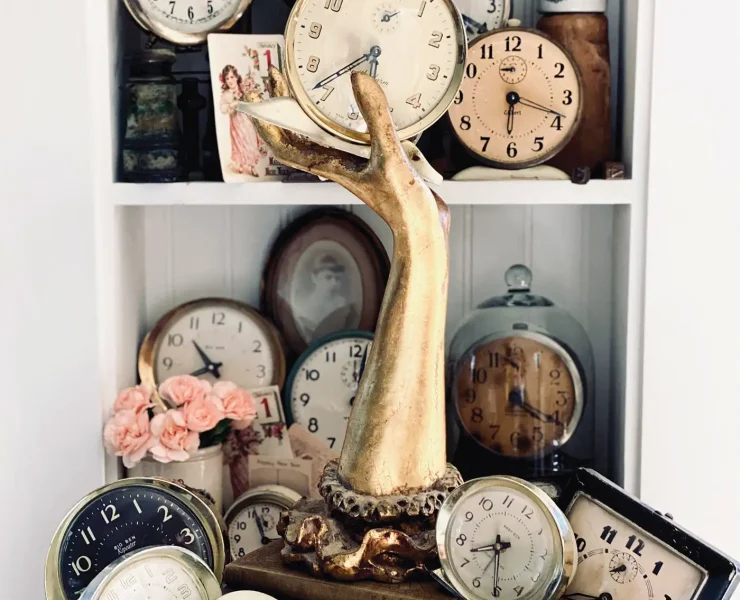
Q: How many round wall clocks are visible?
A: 11